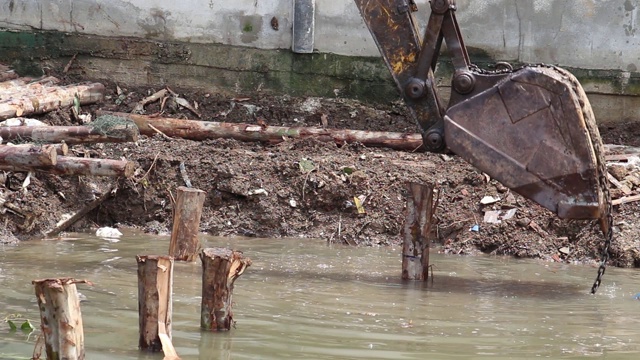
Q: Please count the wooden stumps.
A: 5